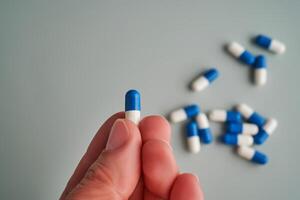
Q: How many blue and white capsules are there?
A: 14